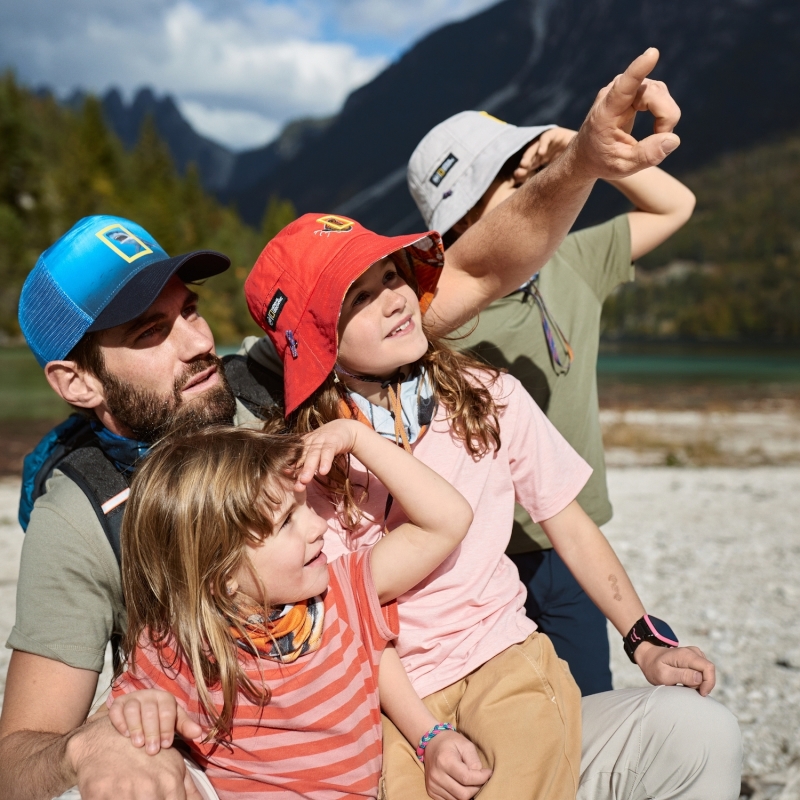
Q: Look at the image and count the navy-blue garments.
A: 1